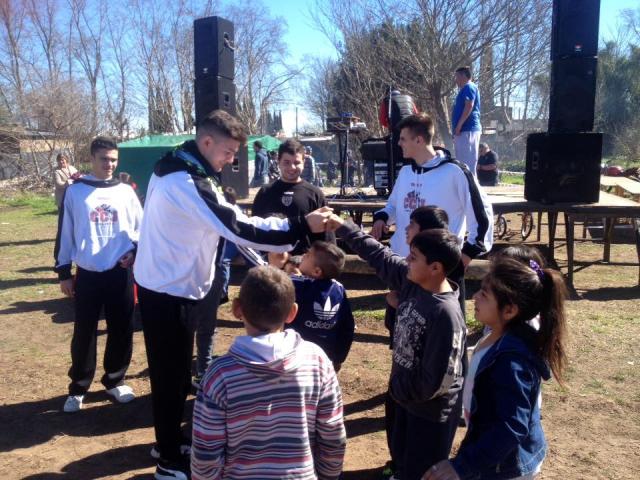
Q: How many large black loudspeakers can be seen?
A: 6